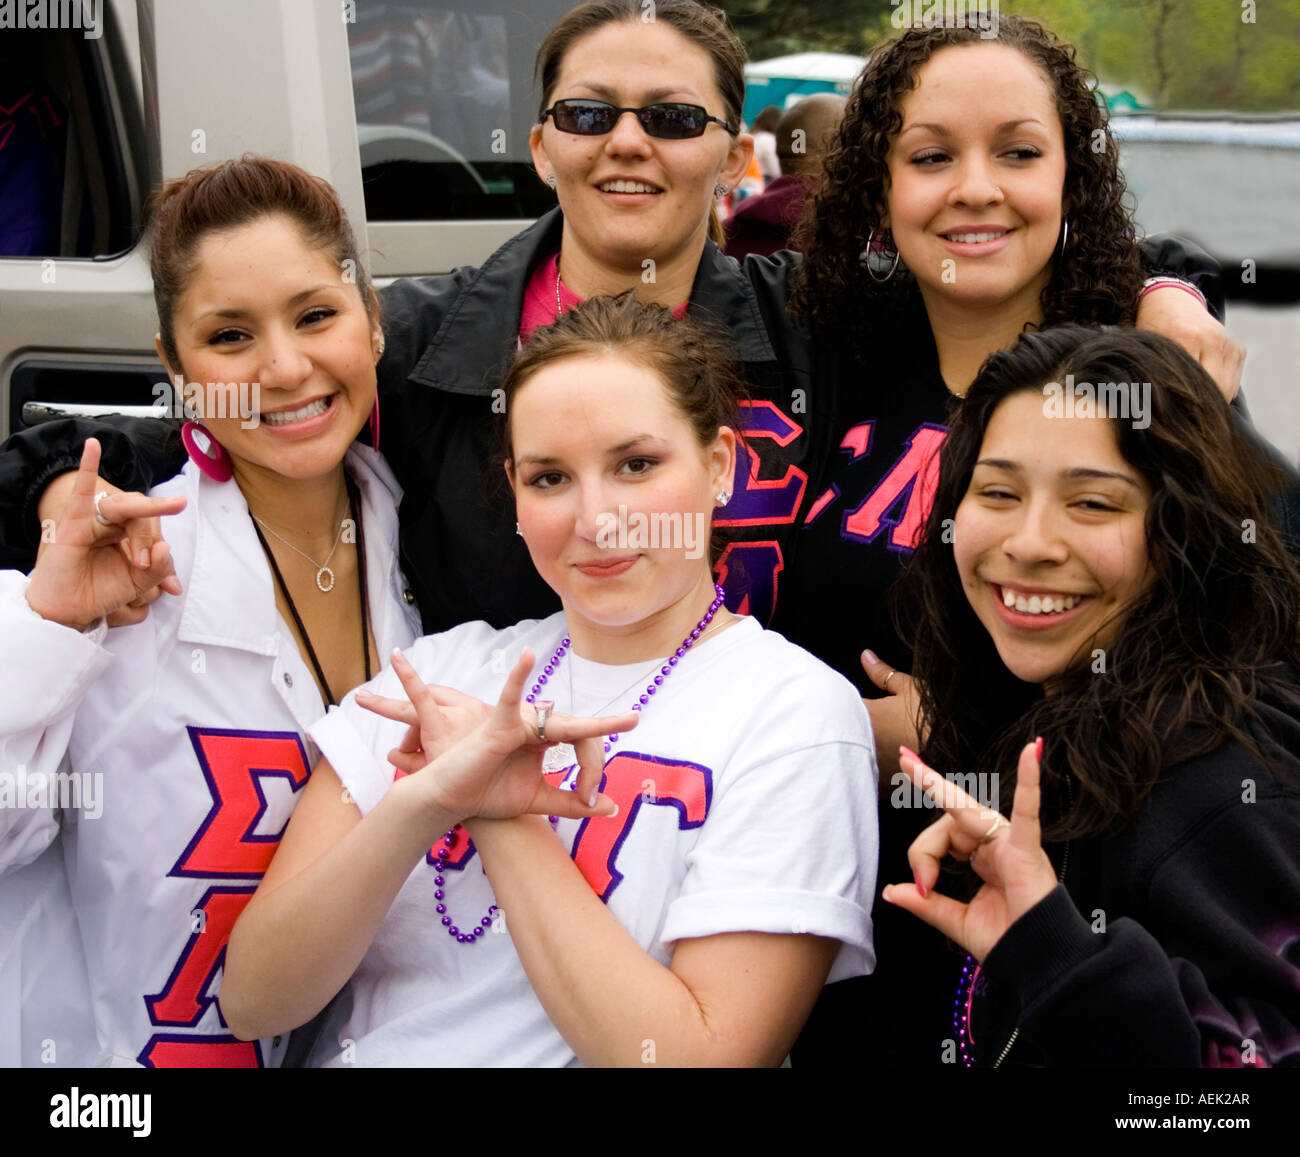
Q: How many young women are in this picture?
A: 5